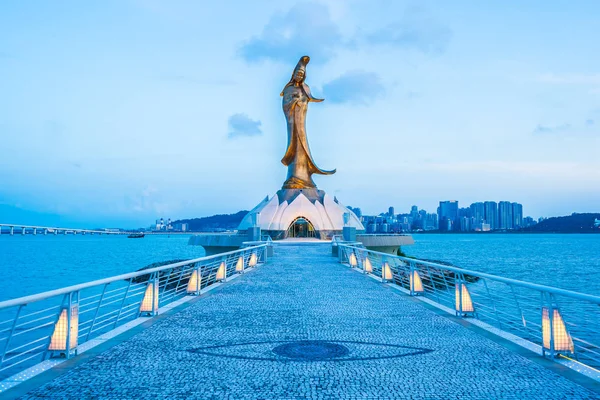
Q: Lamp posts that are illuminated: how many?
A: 12